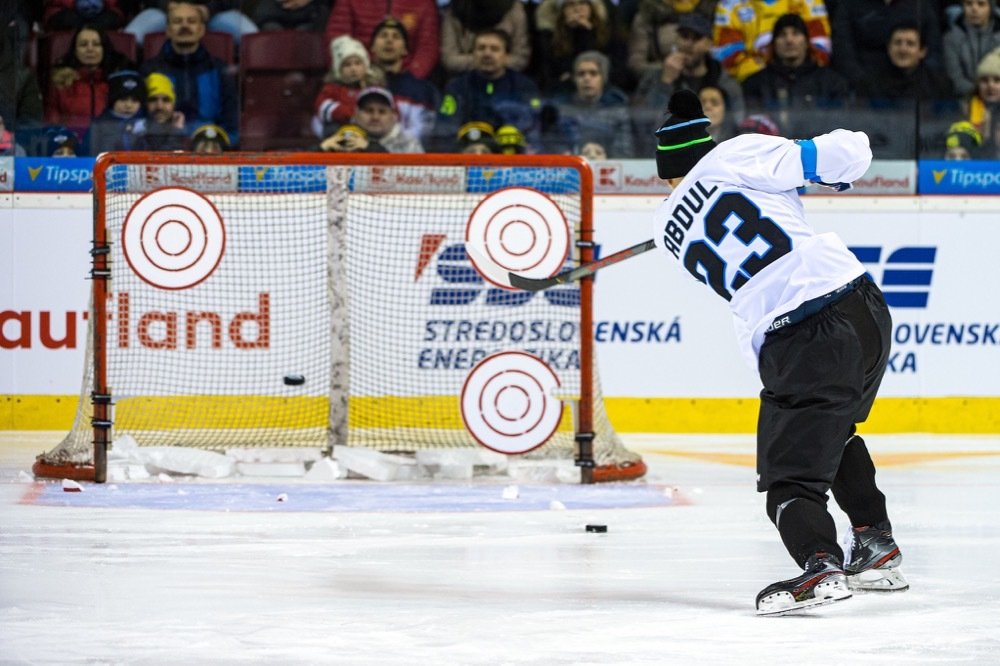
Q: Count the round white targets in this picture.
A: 3